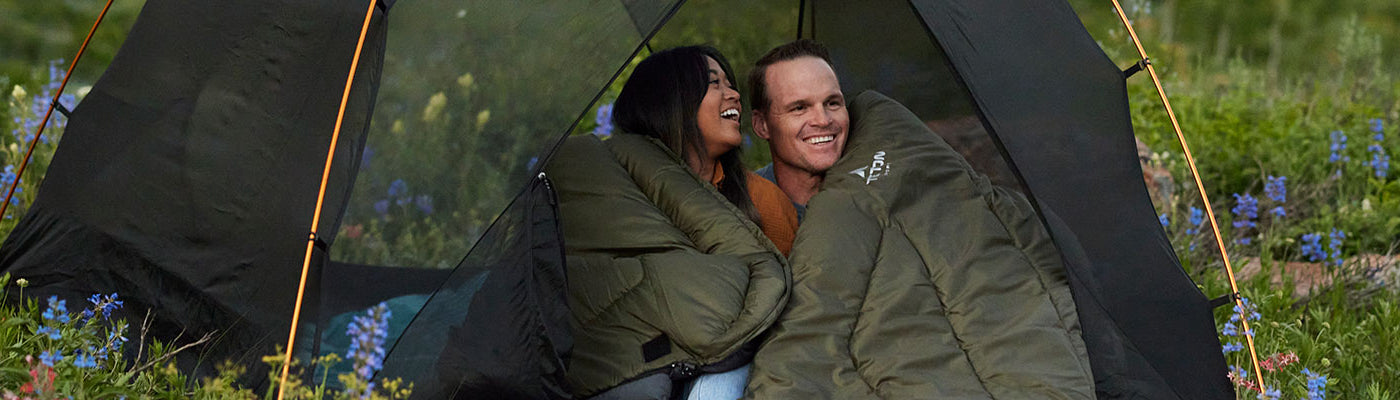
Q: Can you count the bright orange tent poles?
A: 3